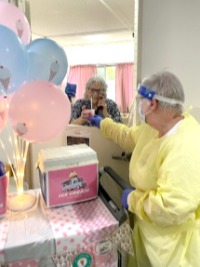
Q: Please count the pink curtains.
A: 2